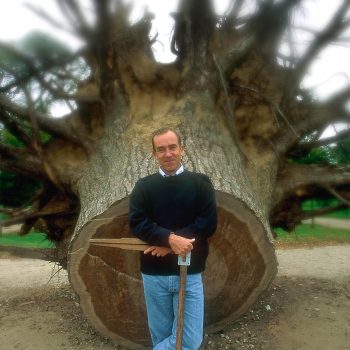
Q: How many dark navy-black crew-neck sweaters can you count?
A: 1